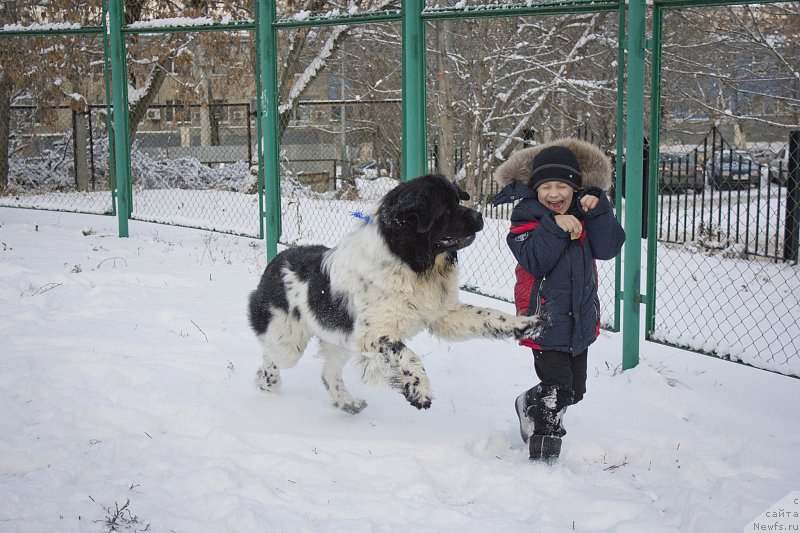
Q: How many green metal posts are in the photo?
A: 4